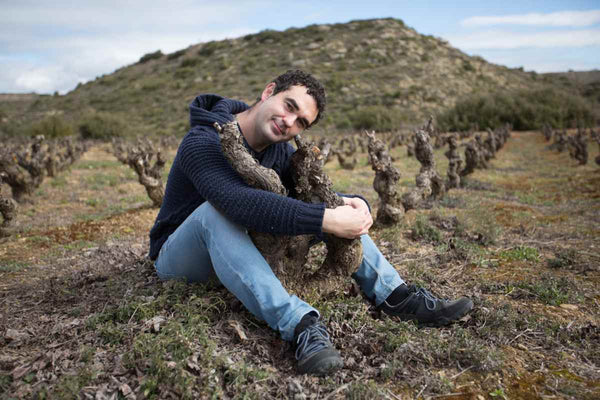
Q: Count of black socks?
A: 2